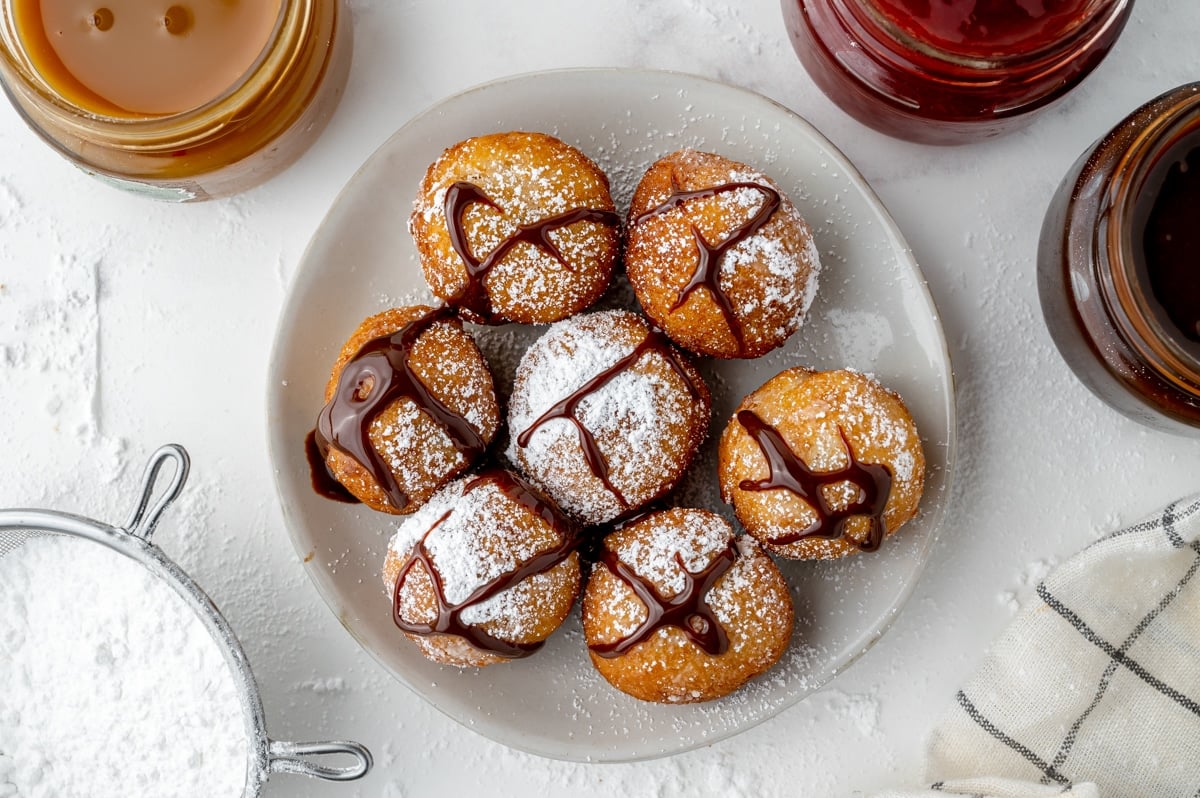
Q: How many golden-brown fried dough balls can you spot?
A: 7